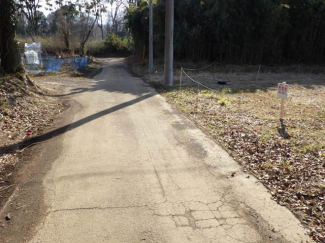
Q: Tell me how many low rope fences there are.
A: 1